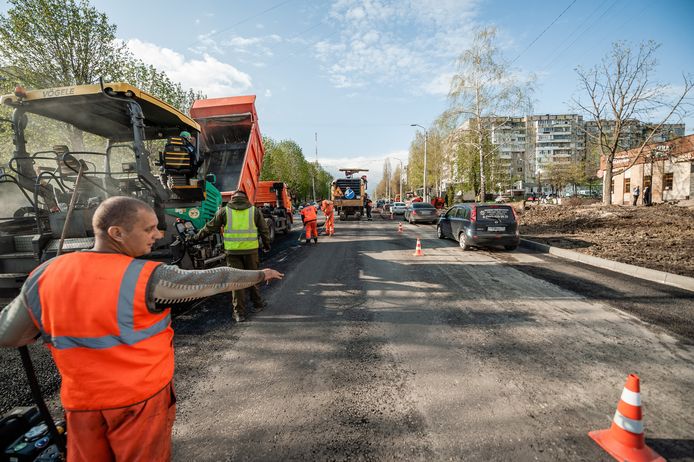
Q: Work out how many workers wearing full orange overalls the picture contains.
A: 2